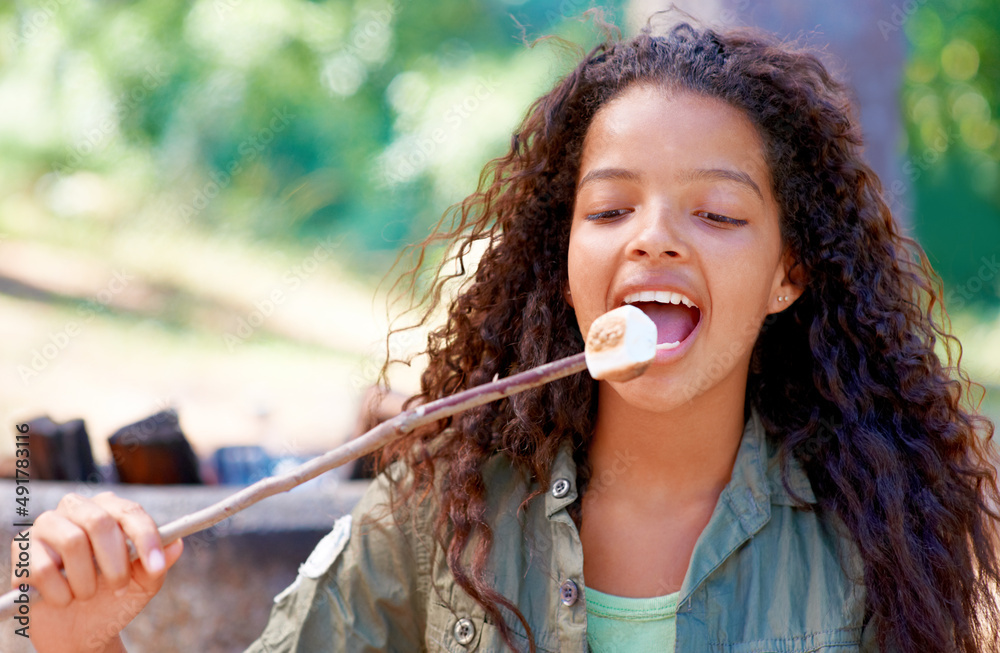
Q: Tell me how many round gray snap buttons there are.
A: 3